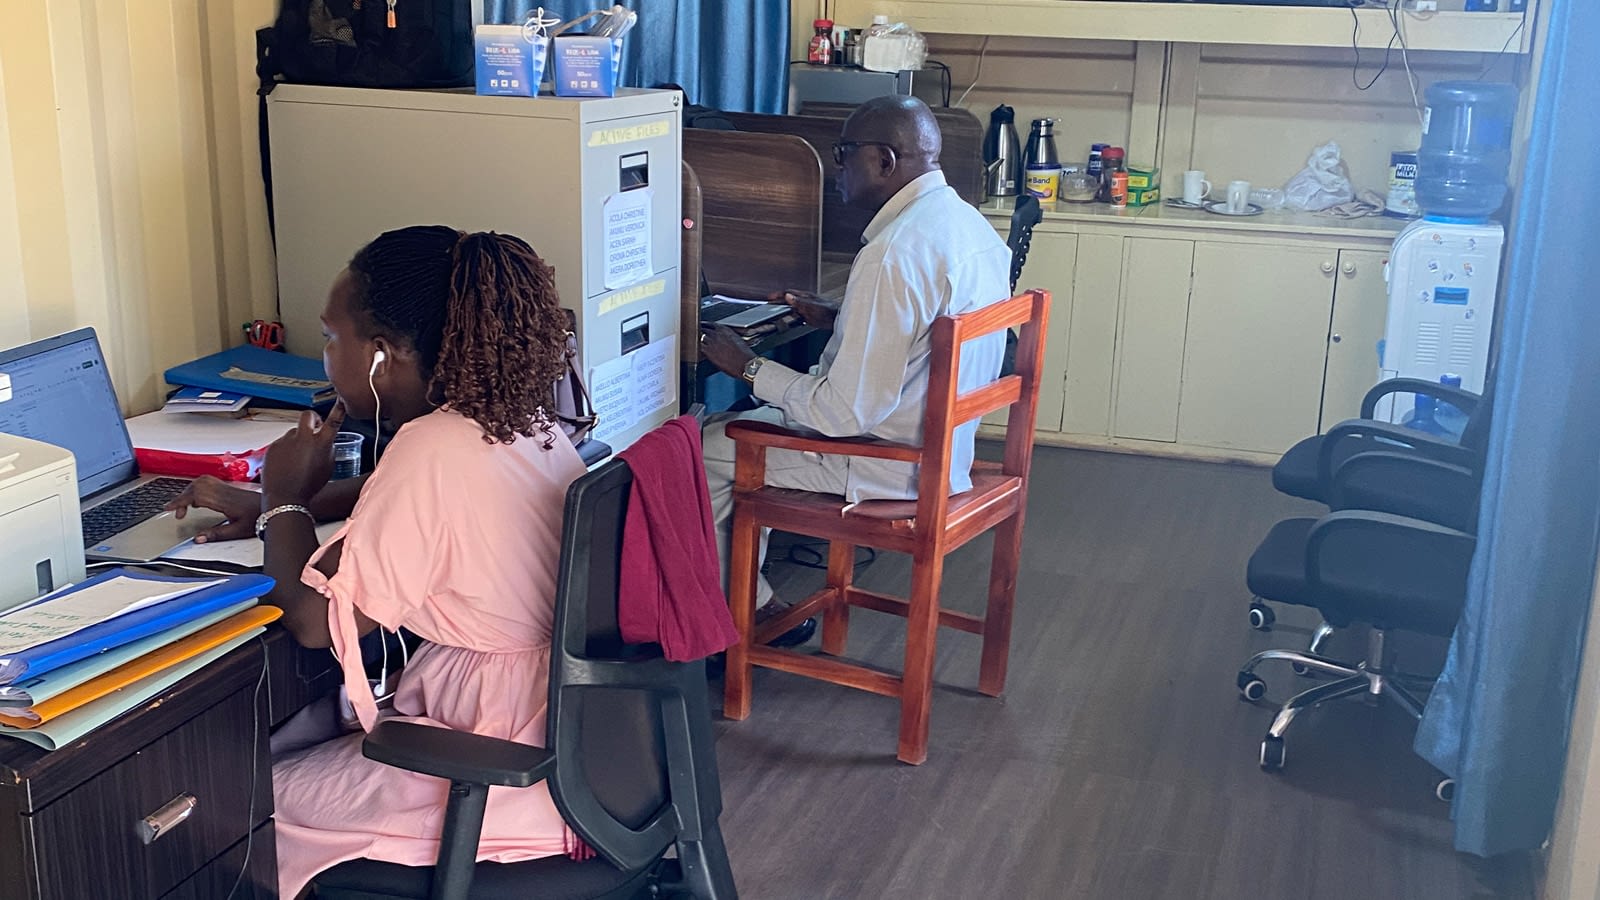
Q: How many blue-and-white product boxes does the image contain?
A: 2